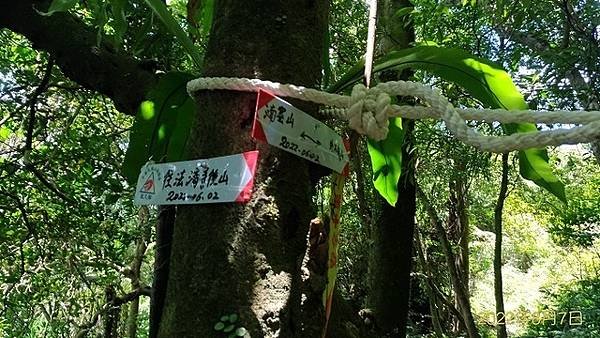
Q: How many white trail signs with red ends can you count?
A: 2